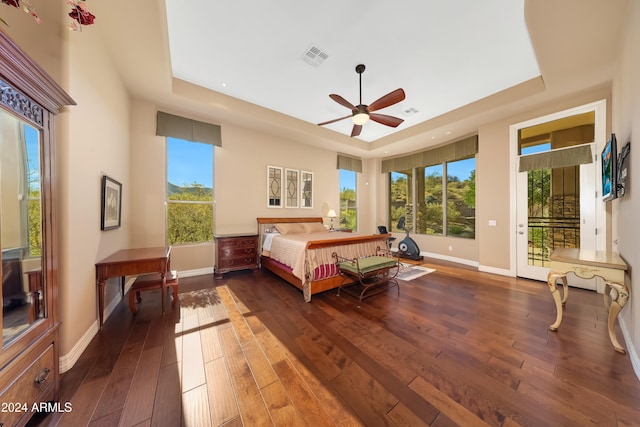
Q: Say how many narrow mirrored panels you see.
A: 3